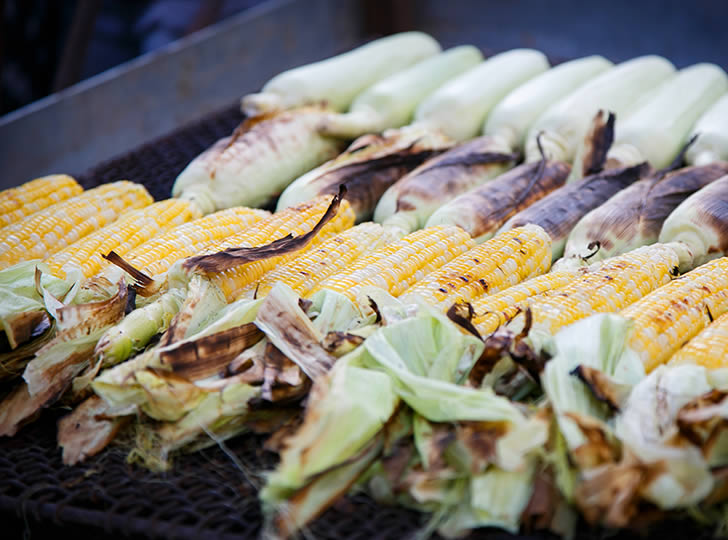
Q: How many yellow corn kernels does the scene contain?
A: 12